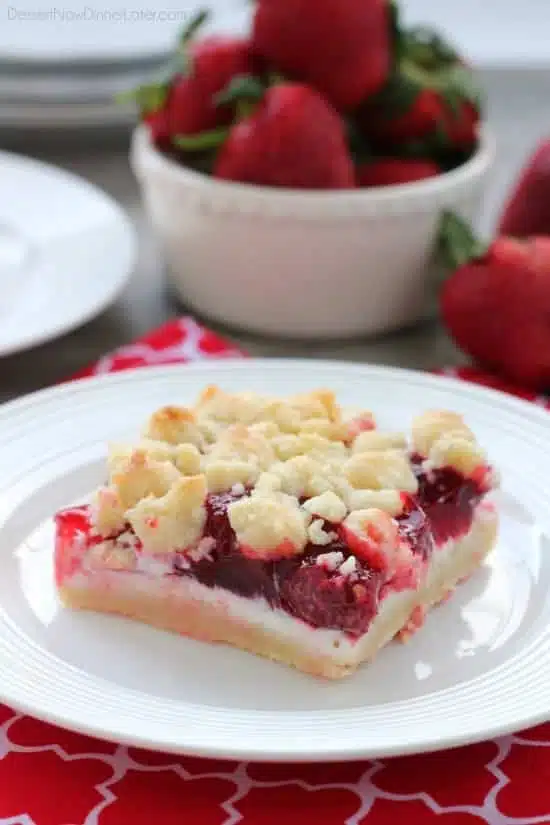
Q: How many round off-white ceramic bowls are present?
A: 1